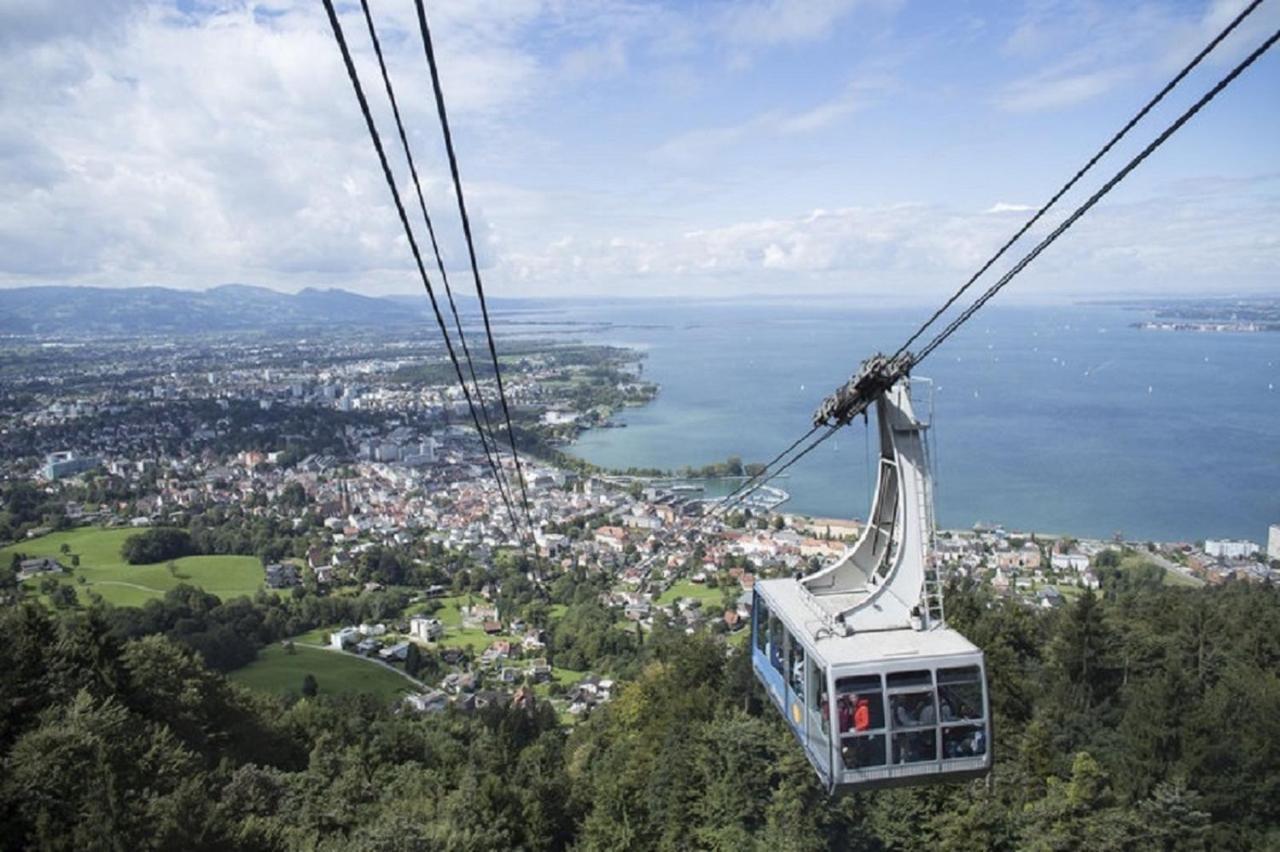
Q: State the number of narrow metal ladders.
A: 1